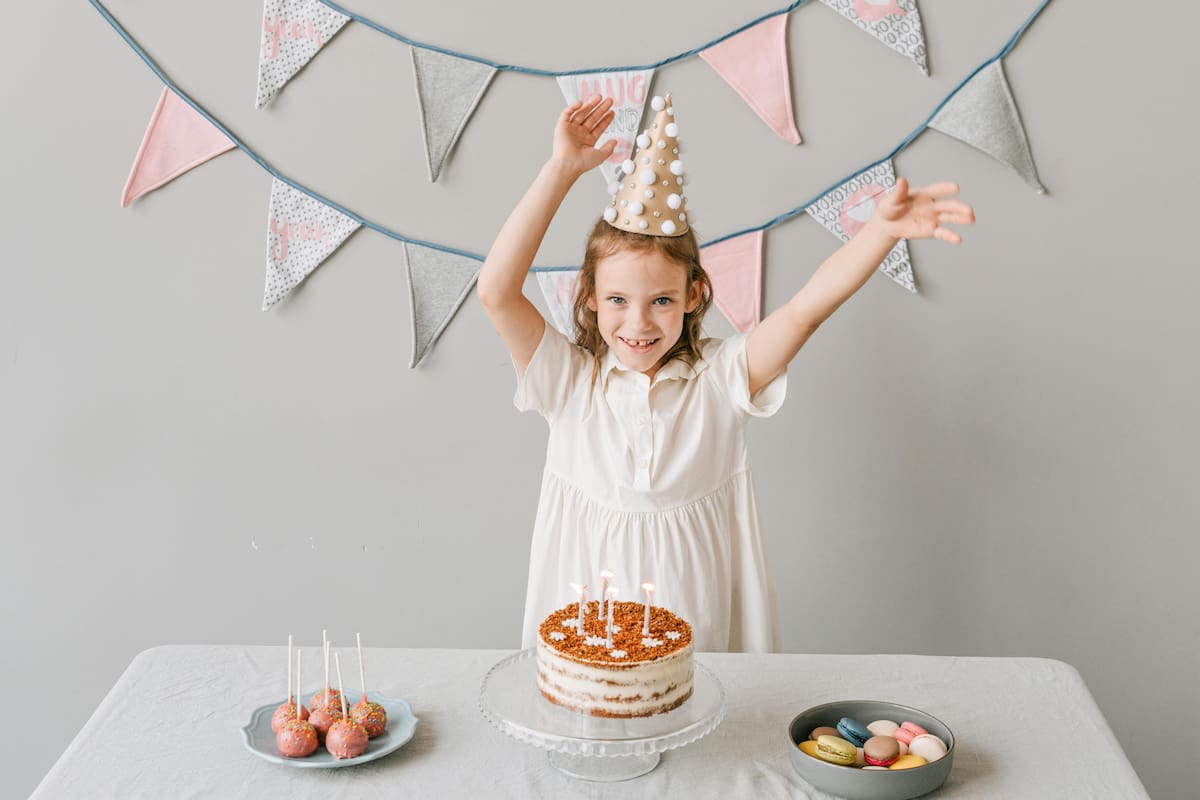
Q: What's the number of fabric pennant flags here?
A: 12